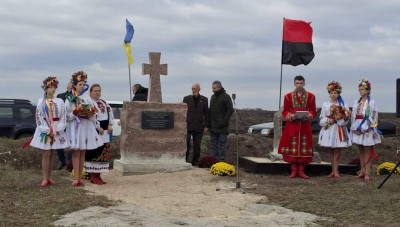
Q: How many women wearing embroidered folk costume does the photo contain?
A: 5